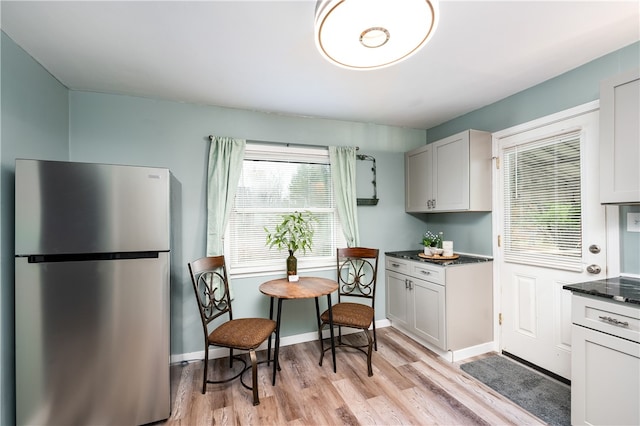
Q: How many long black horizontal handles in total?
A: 1